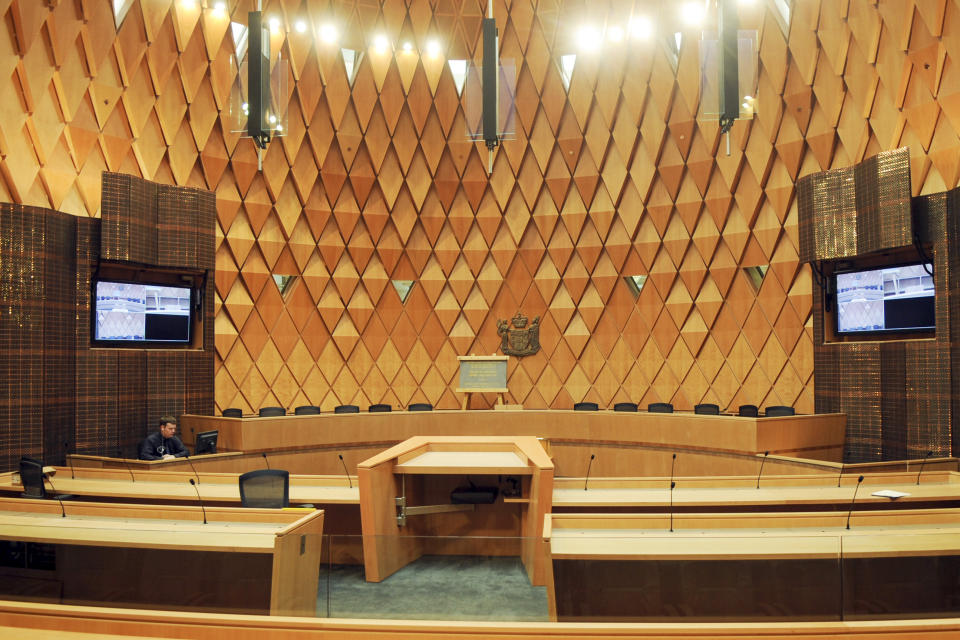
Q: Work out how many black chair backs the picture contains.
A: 14